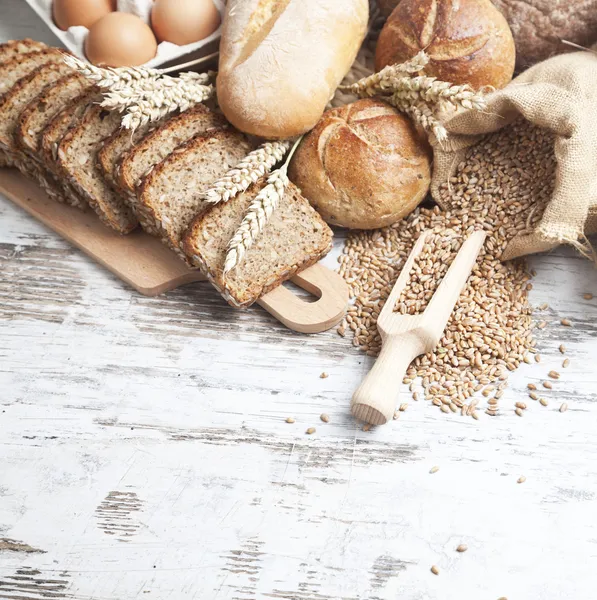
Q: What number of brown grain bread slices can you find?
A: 10